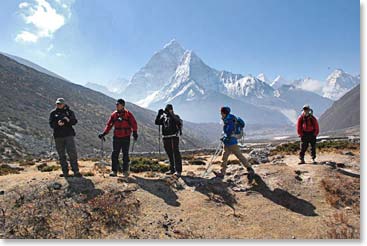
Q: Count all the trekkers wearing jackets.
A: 5